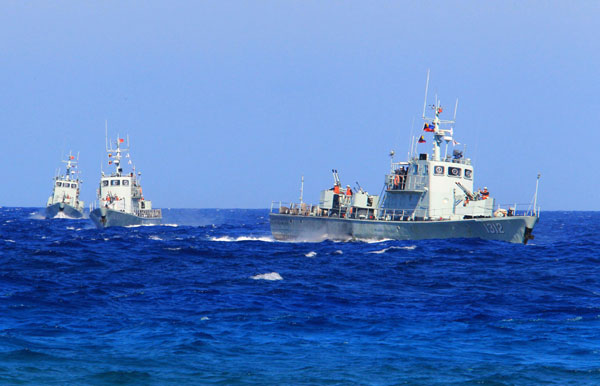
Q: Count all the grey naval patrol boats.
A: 3